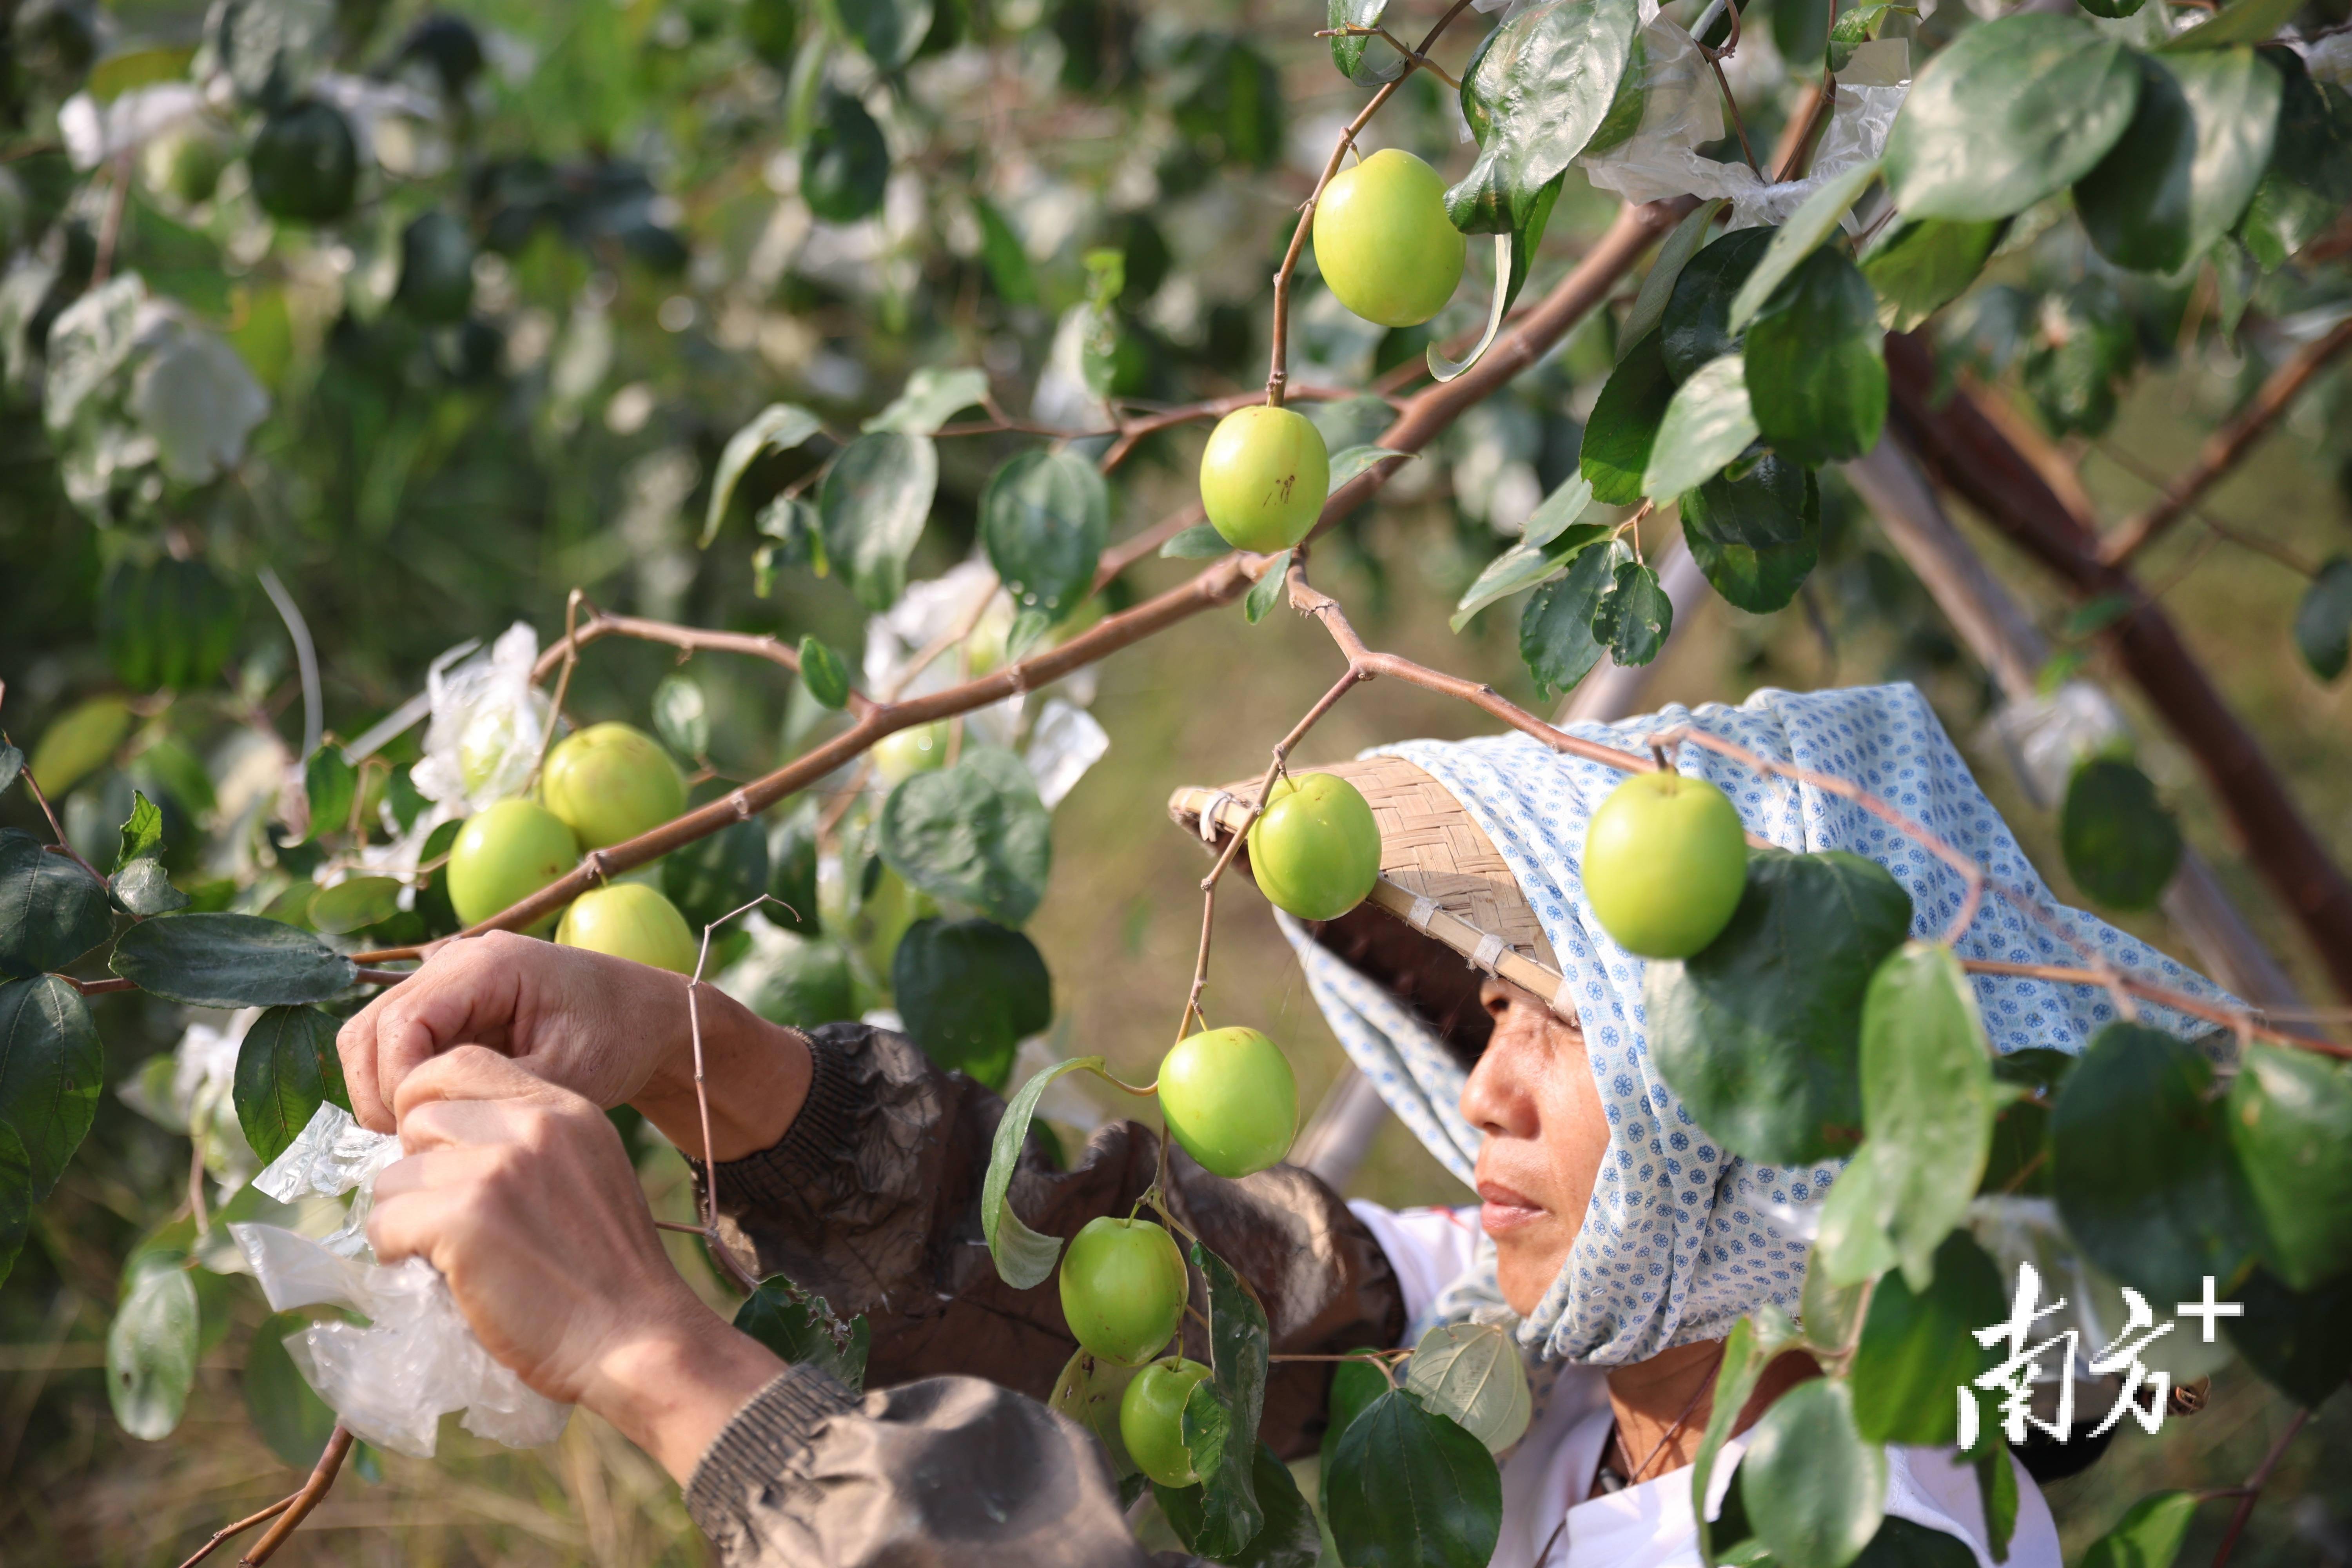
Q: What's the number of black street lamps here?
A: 0